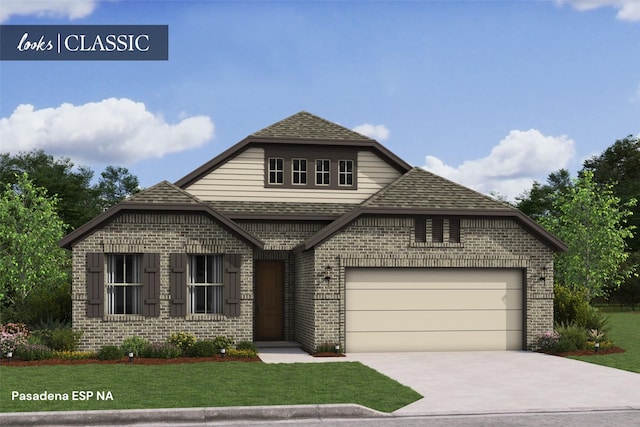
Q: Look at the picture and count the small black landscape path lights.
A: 5